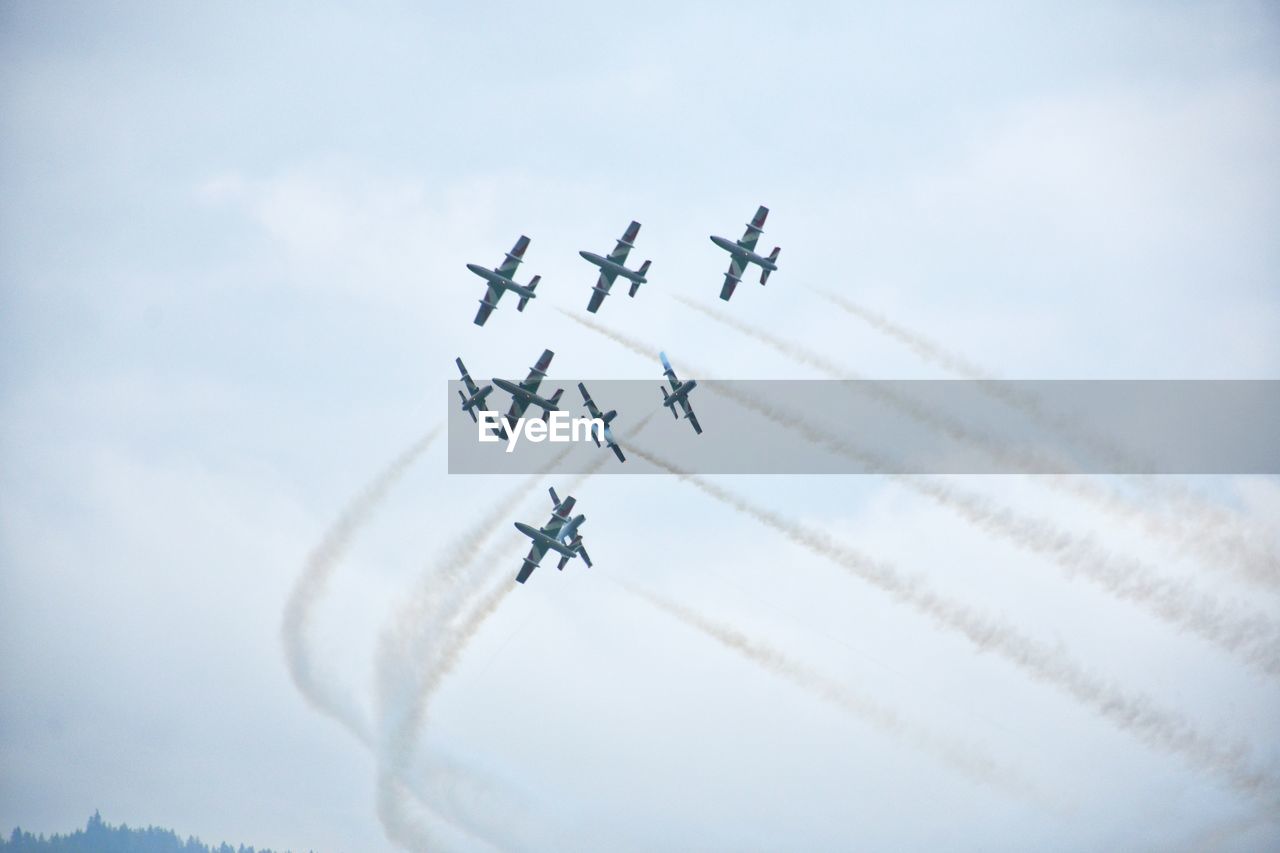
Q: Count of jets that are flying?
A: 9